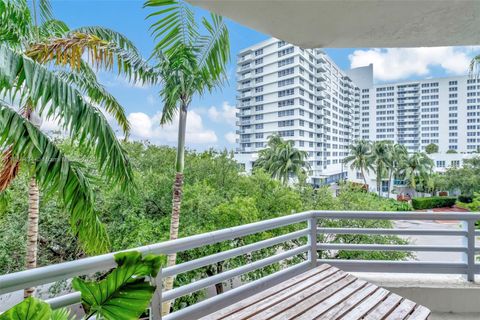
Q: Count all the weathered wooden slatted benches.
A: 1